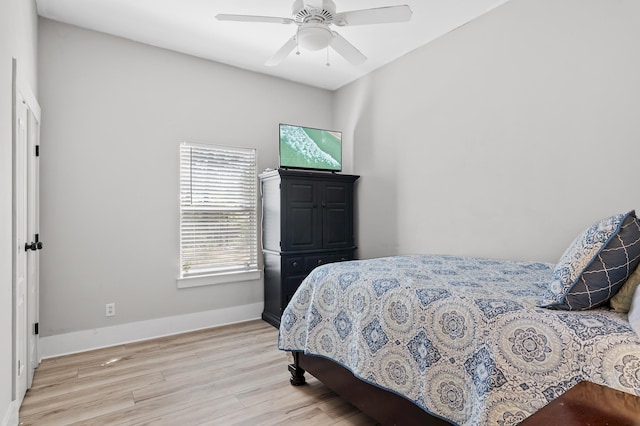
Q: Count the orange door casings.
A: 0